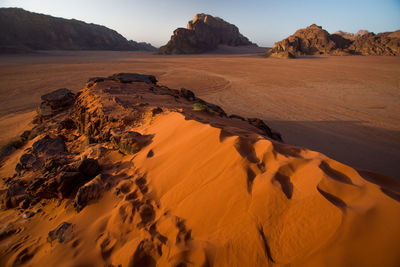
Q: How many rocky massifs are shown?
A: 3